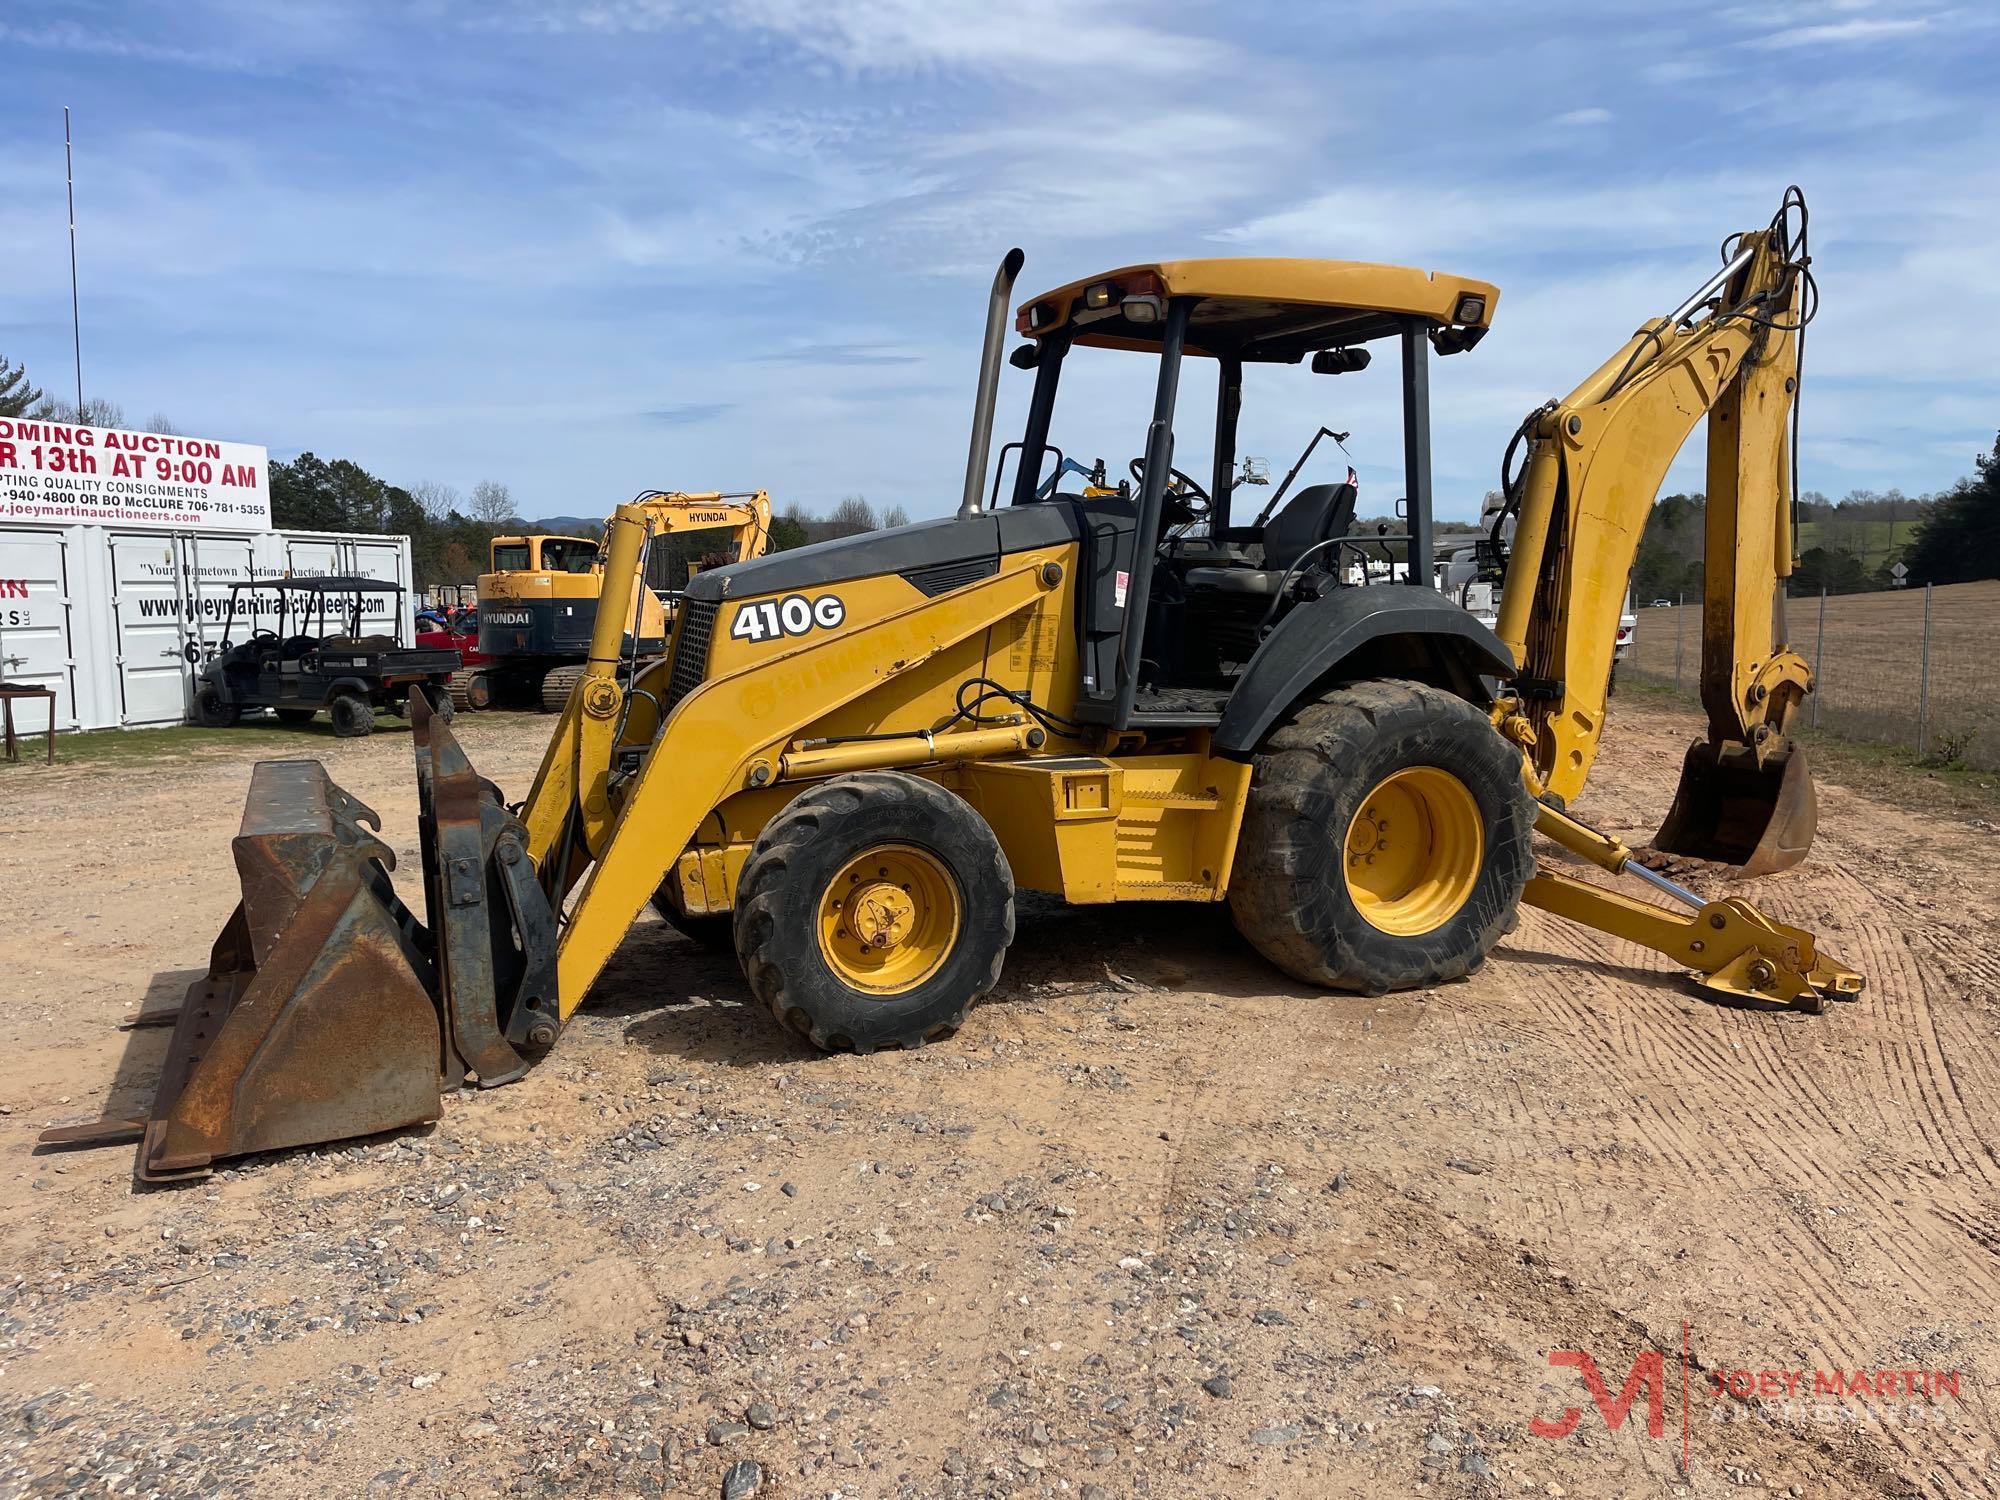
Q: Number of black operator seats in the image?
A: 1